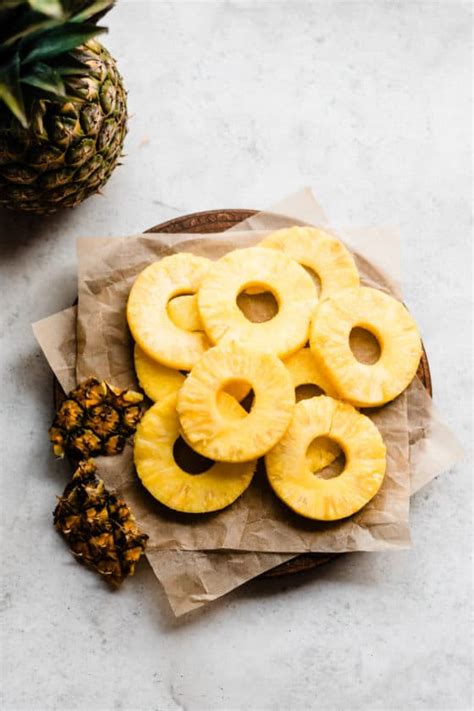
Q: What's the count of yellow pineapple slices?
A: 9